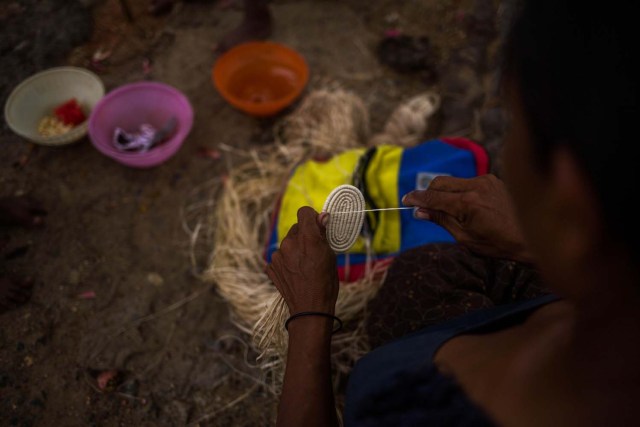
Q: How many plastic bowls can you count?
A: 3